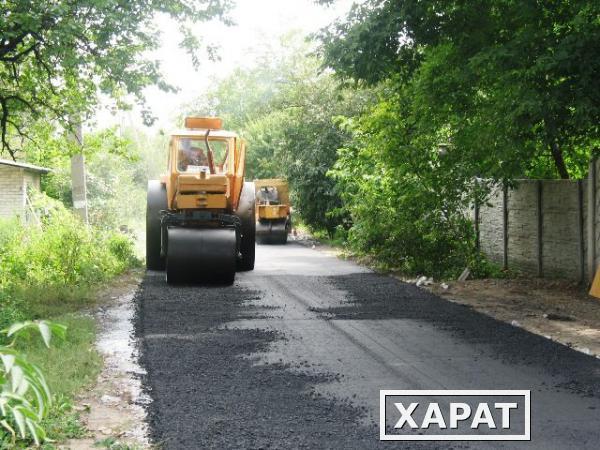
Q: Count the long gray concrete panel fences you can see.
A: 1